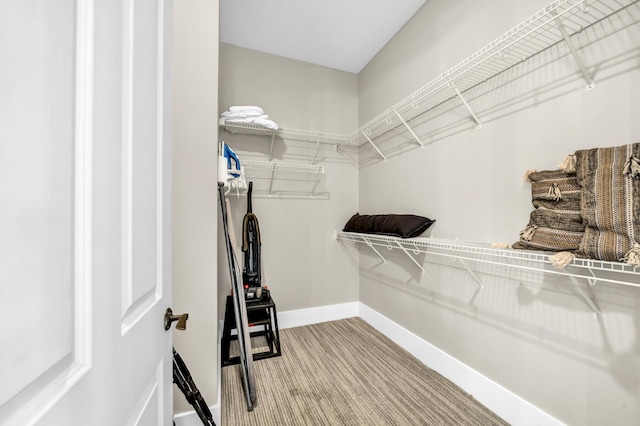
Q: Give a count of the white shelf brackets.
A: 12